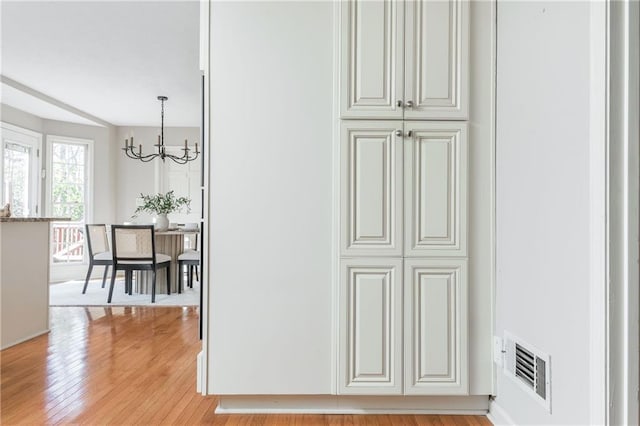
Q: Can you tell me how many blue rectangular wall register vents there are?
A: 0